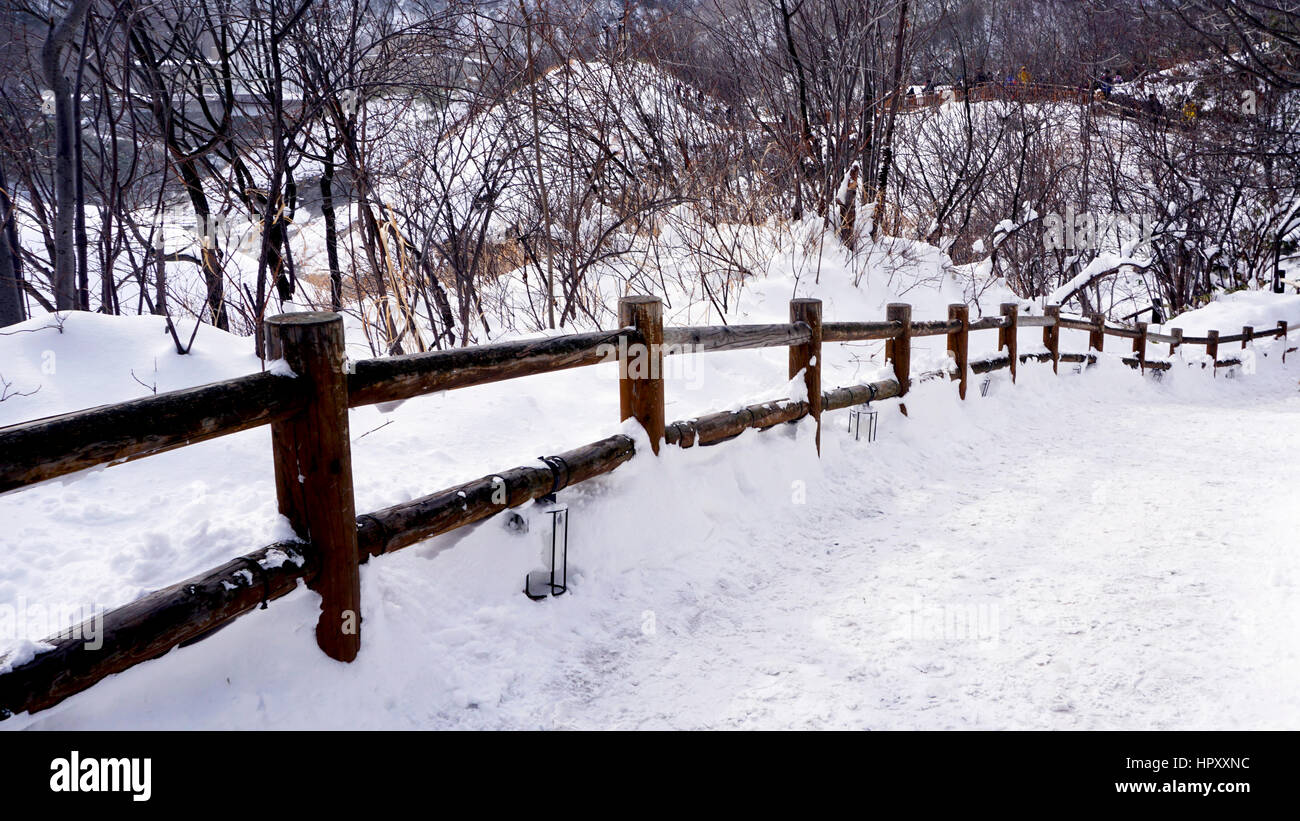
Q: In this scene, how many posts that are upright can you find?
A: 13